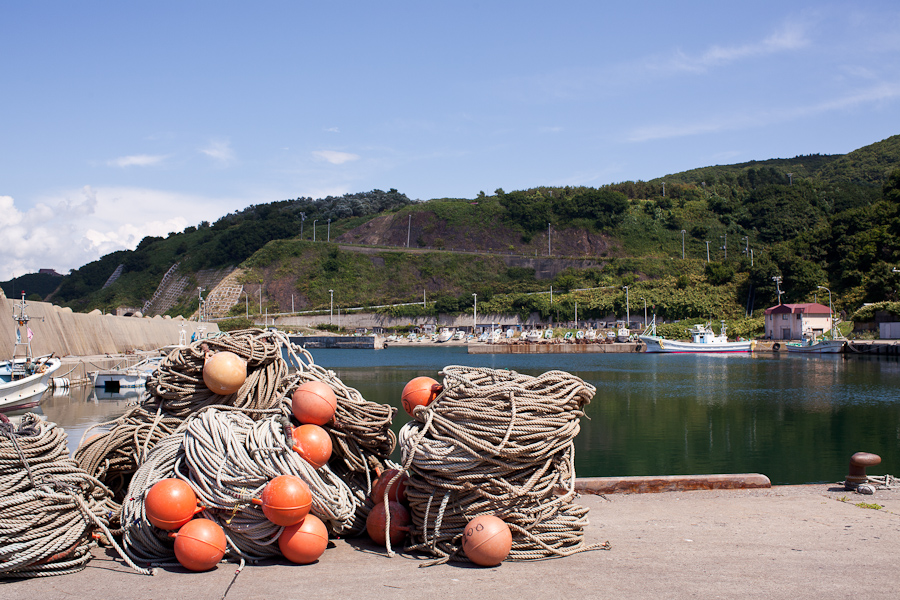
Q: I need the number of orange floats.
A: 11